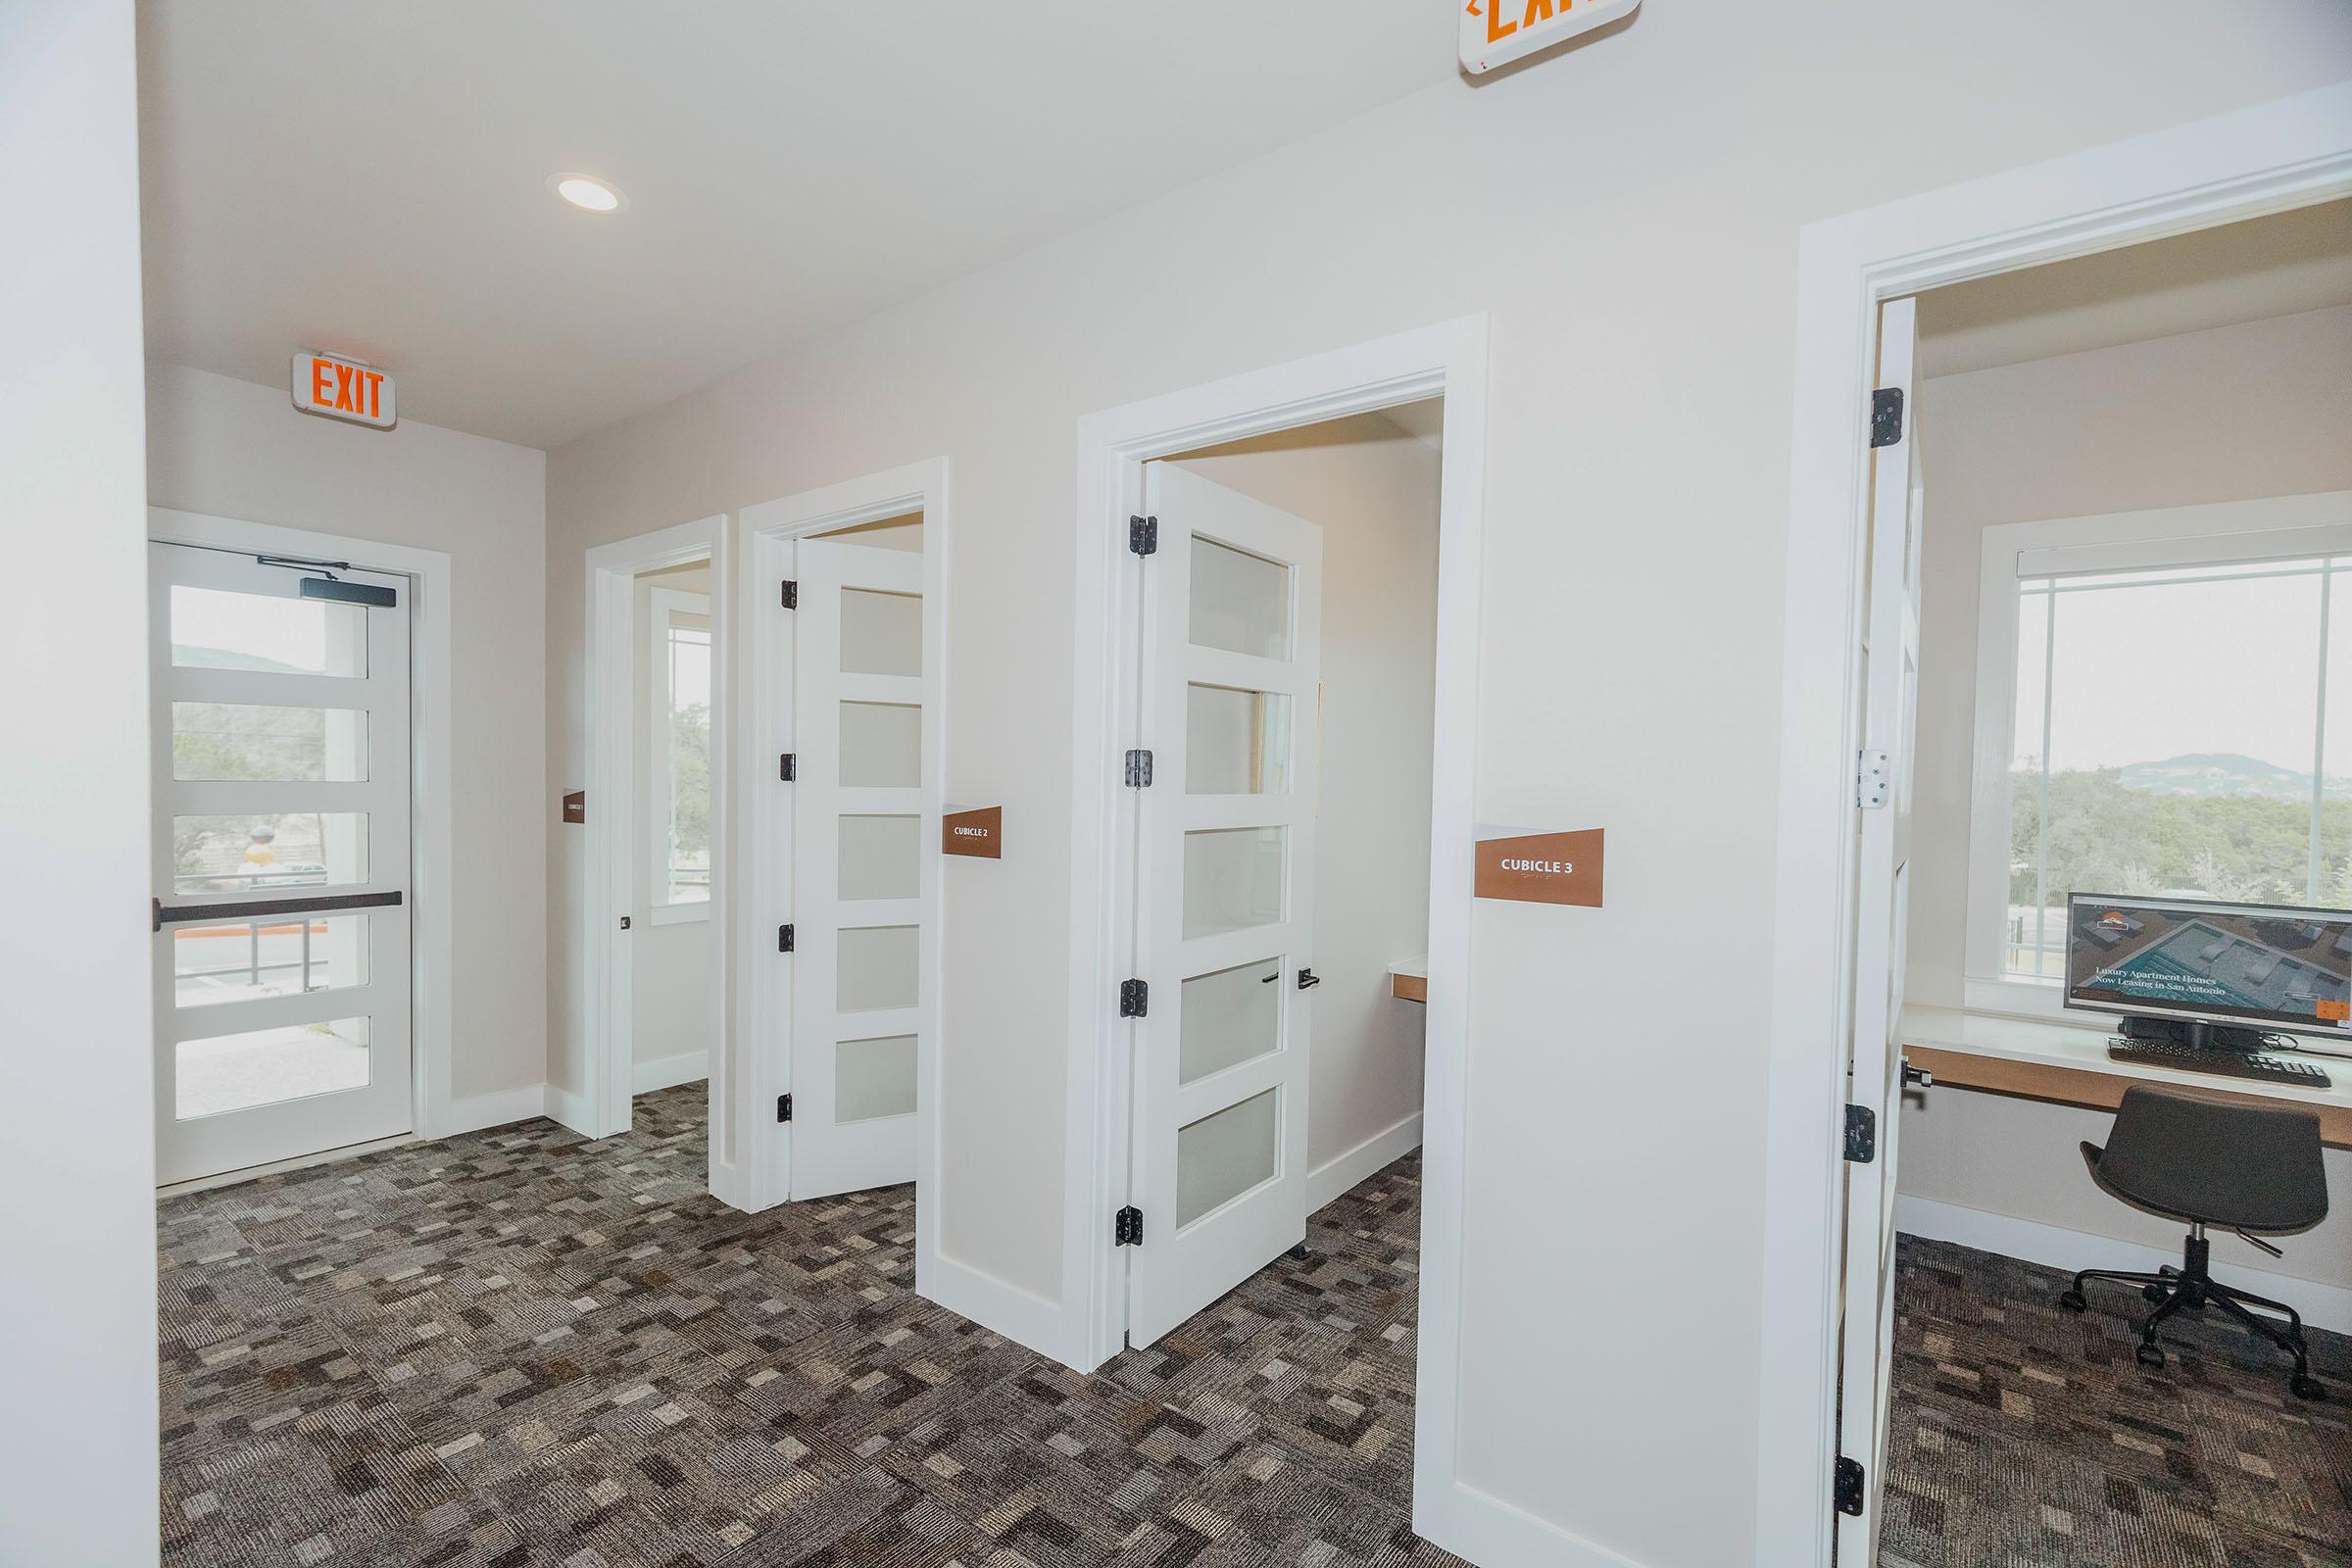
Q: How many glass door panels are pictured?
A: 15